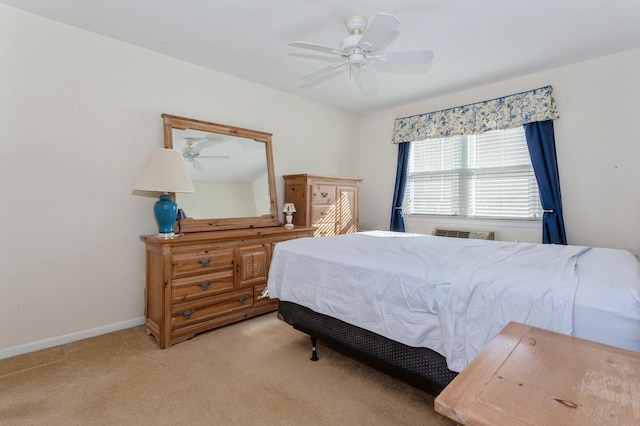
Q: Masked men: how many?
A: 0